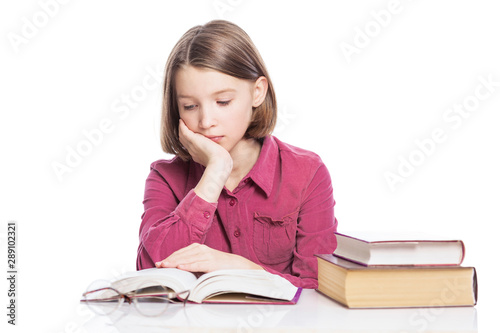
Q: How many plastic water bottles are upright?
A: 0